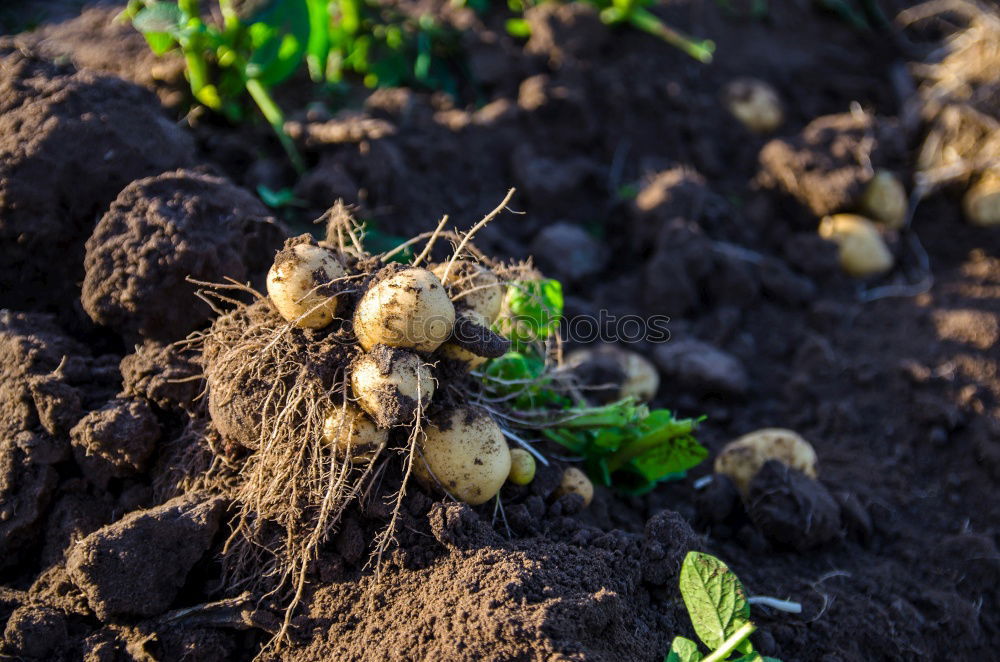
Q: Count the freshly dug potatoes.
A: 15